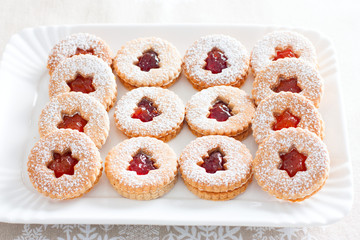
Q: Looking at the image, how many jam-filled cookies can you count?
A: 14